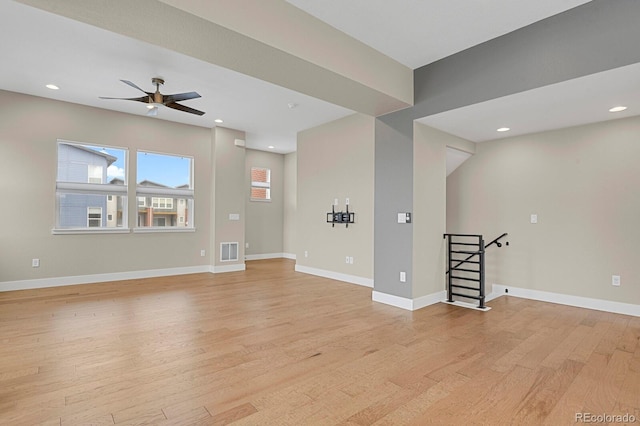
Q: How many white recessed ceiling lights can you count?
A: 5